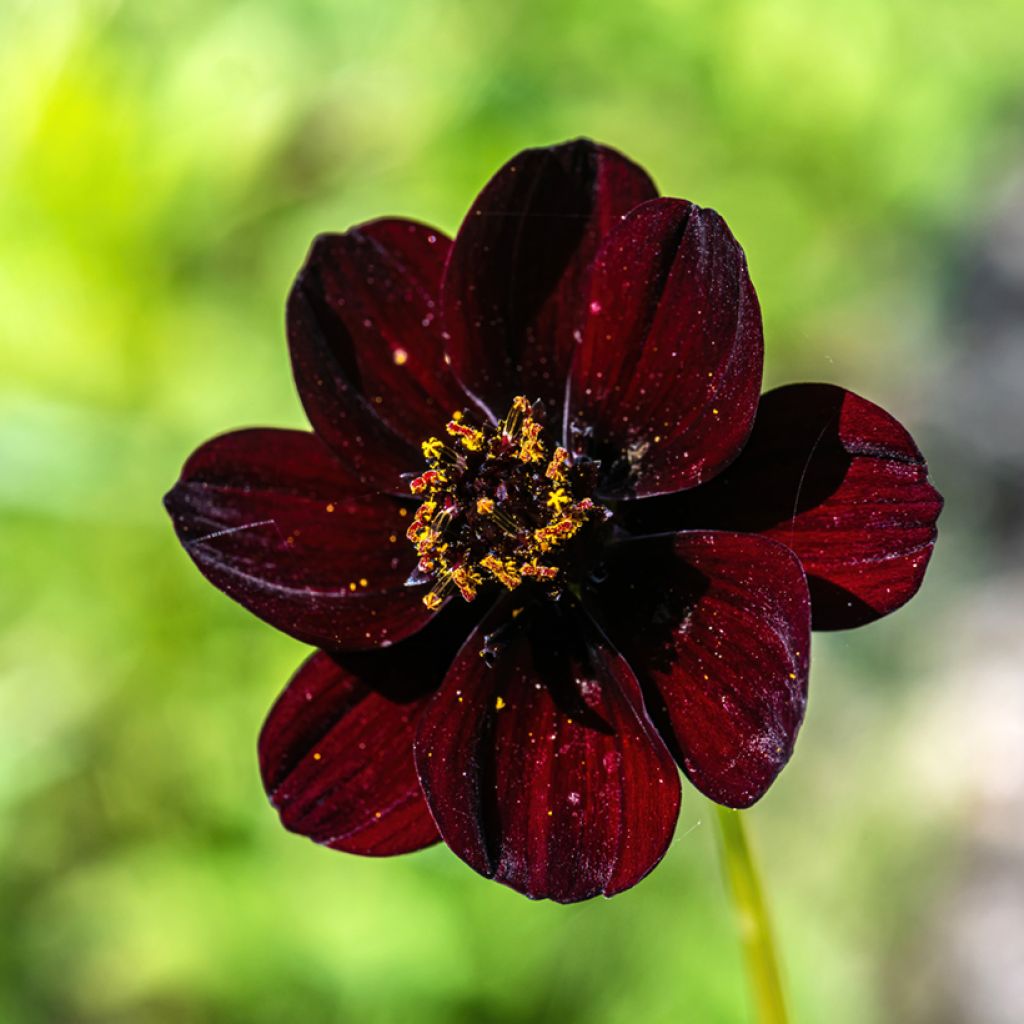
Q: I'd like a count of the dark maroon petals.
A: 8